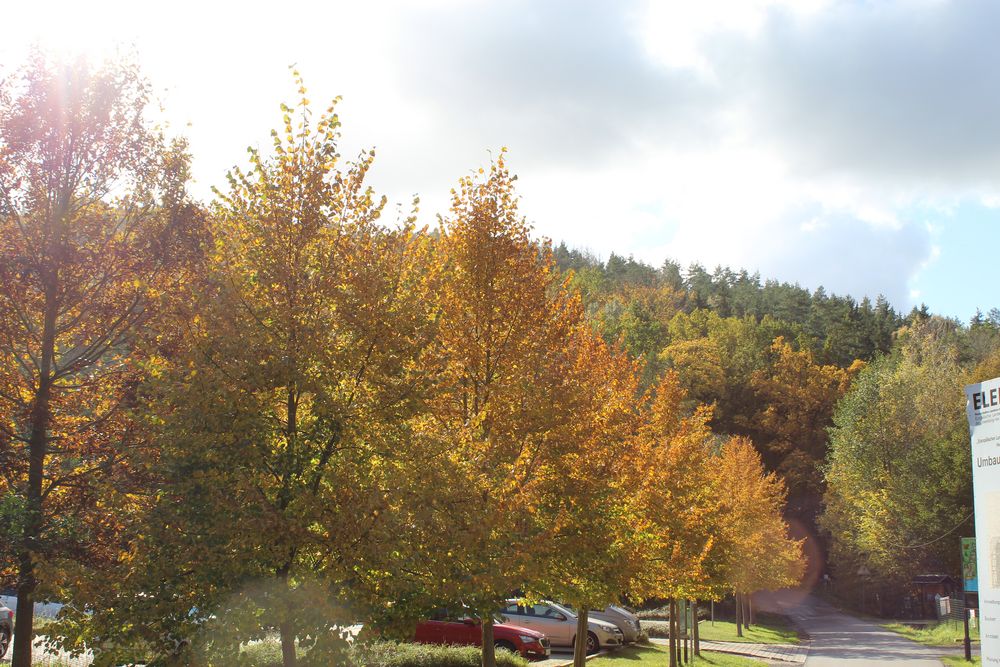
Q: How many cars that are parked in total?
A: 4